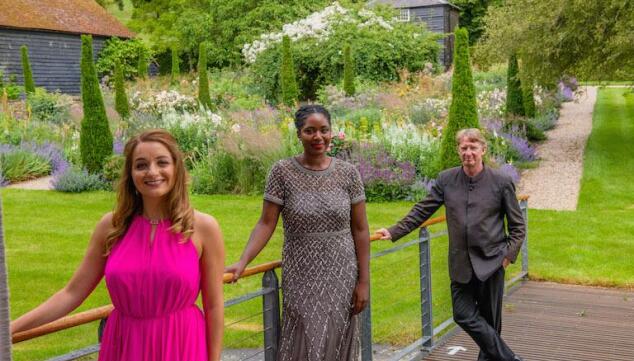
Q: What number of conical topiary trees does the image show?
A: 11